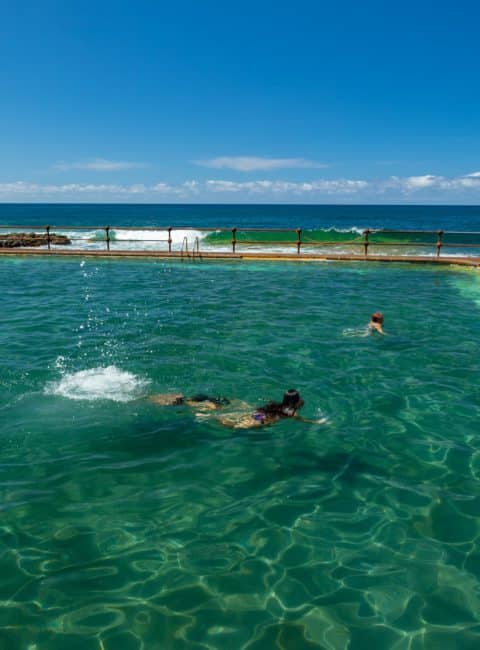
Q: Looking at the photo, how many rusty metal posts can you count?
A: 7